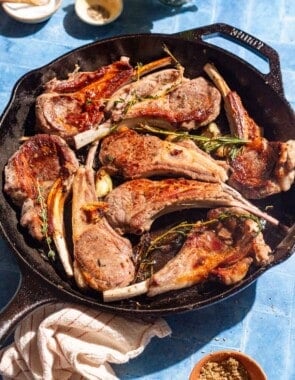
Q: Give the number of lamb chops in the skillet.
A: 8